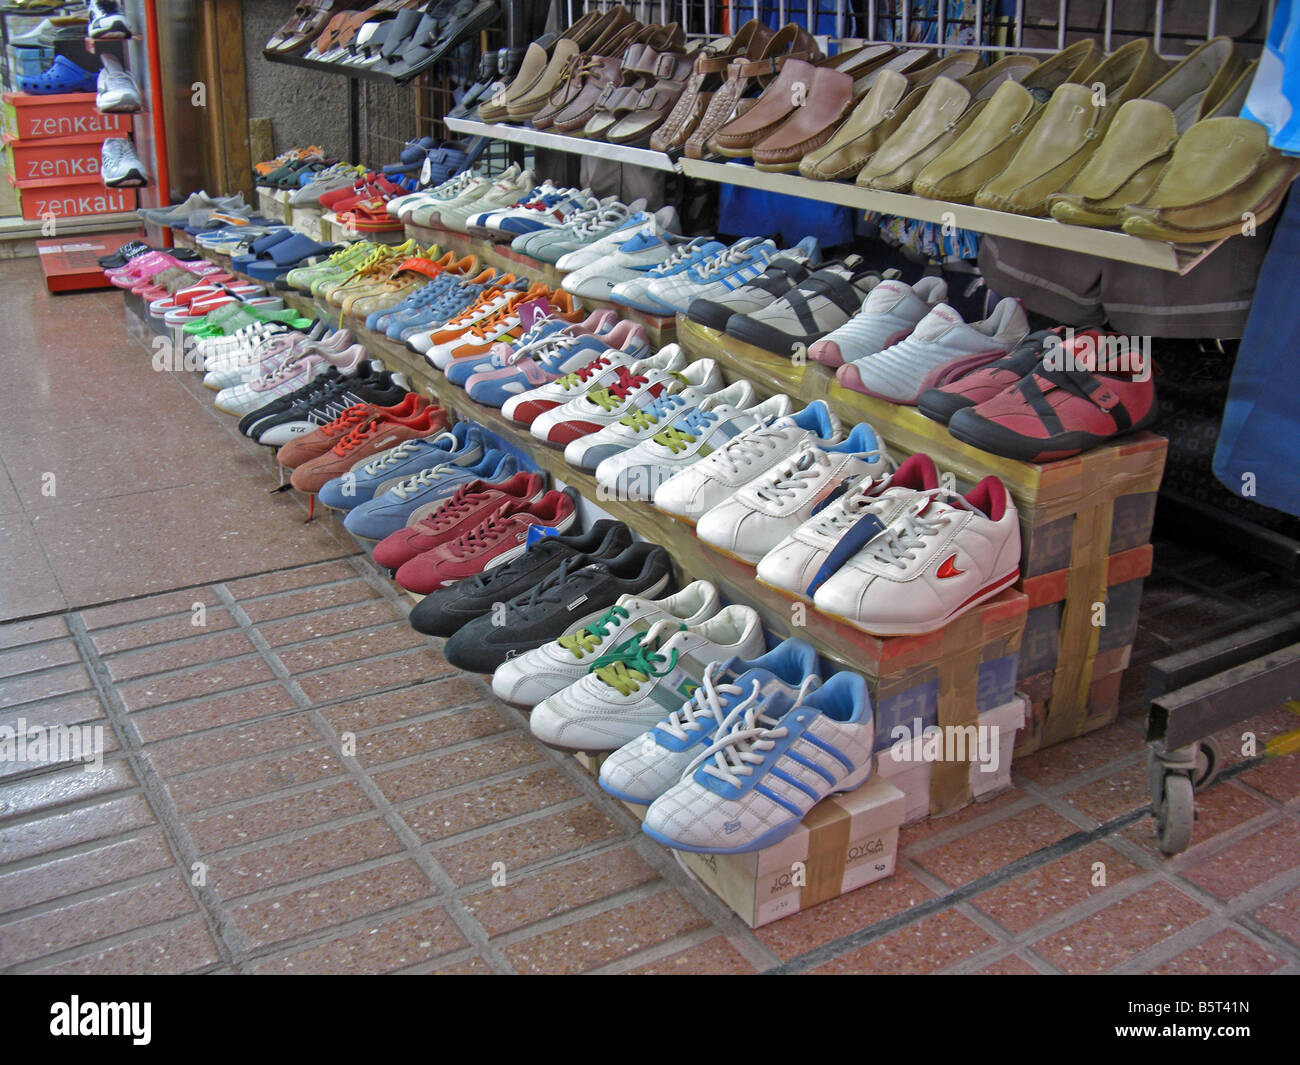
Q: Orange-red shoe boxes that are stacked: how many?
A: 3